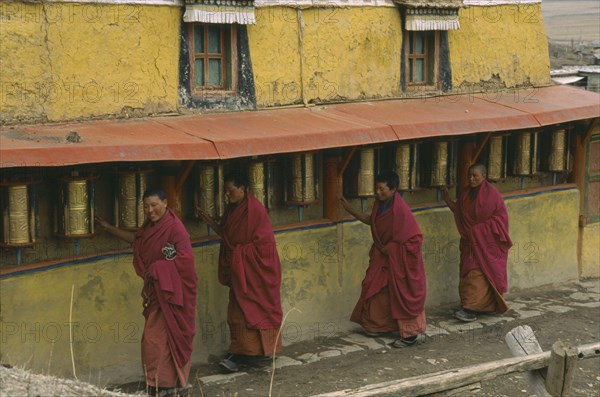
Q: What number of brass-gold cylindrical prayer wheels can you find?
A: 12